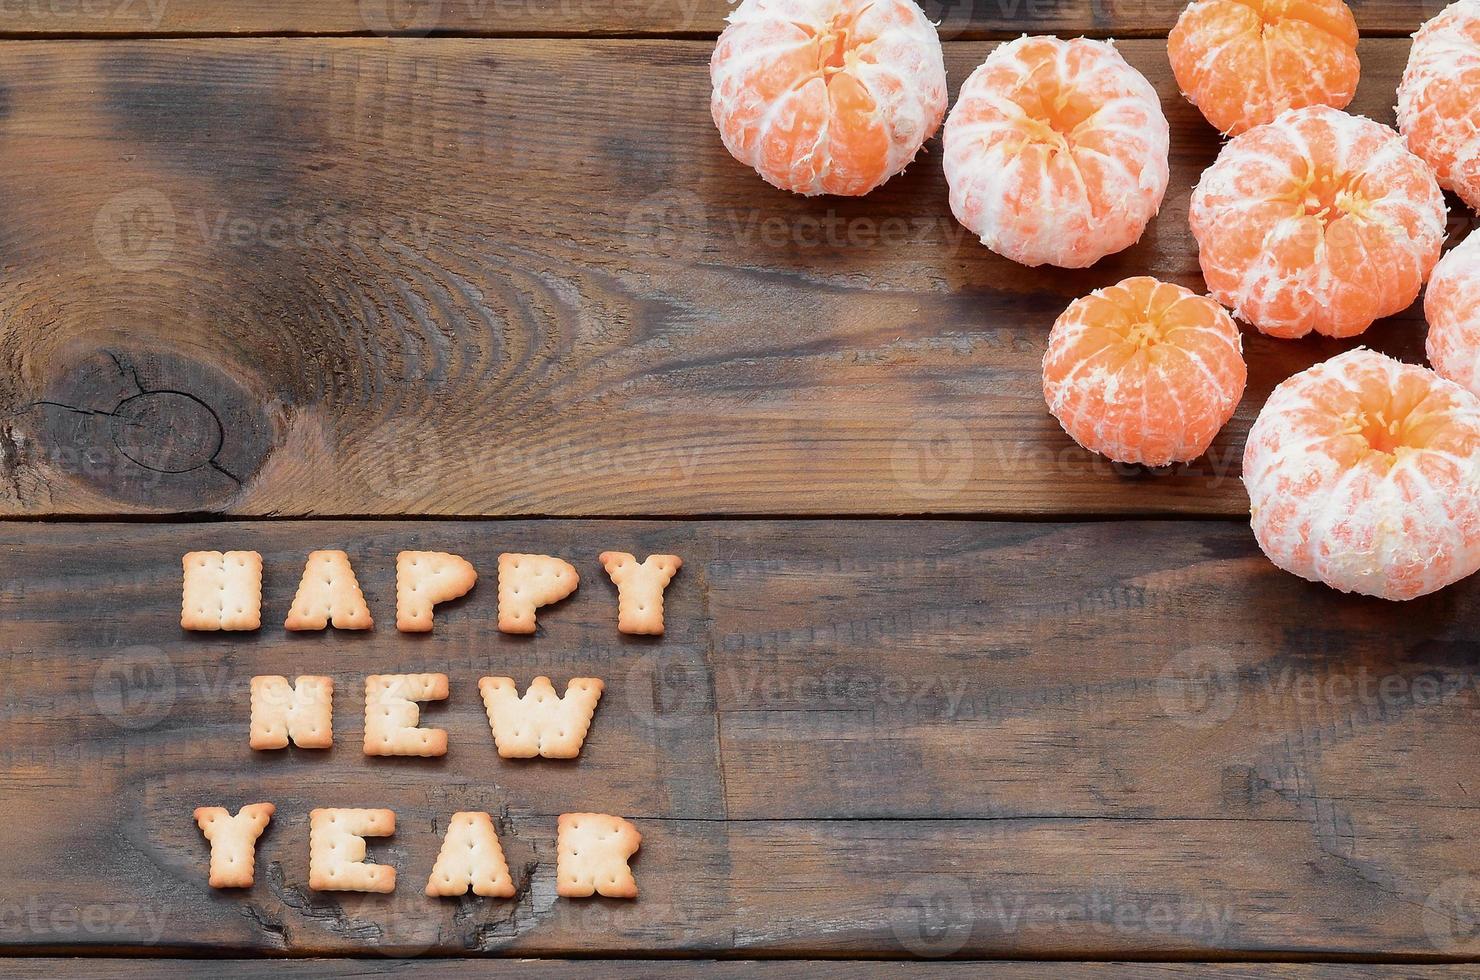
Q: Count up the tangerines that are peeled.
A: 8